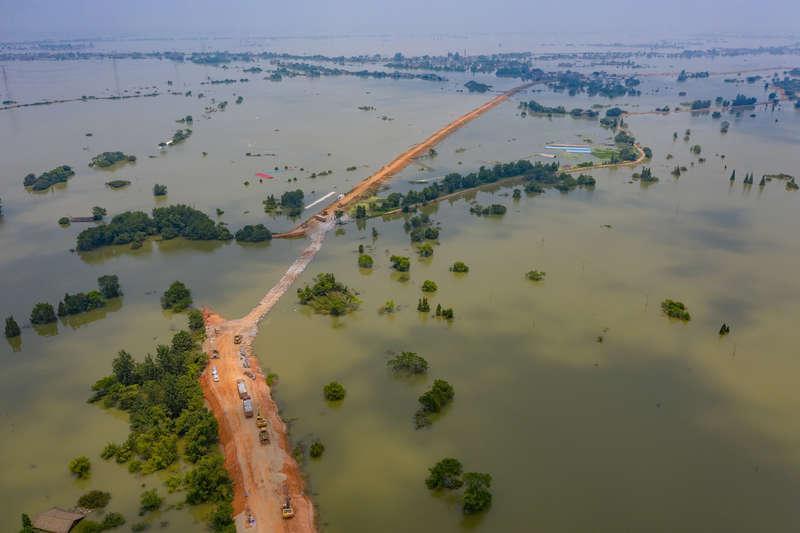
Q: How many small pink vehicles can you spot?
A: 0